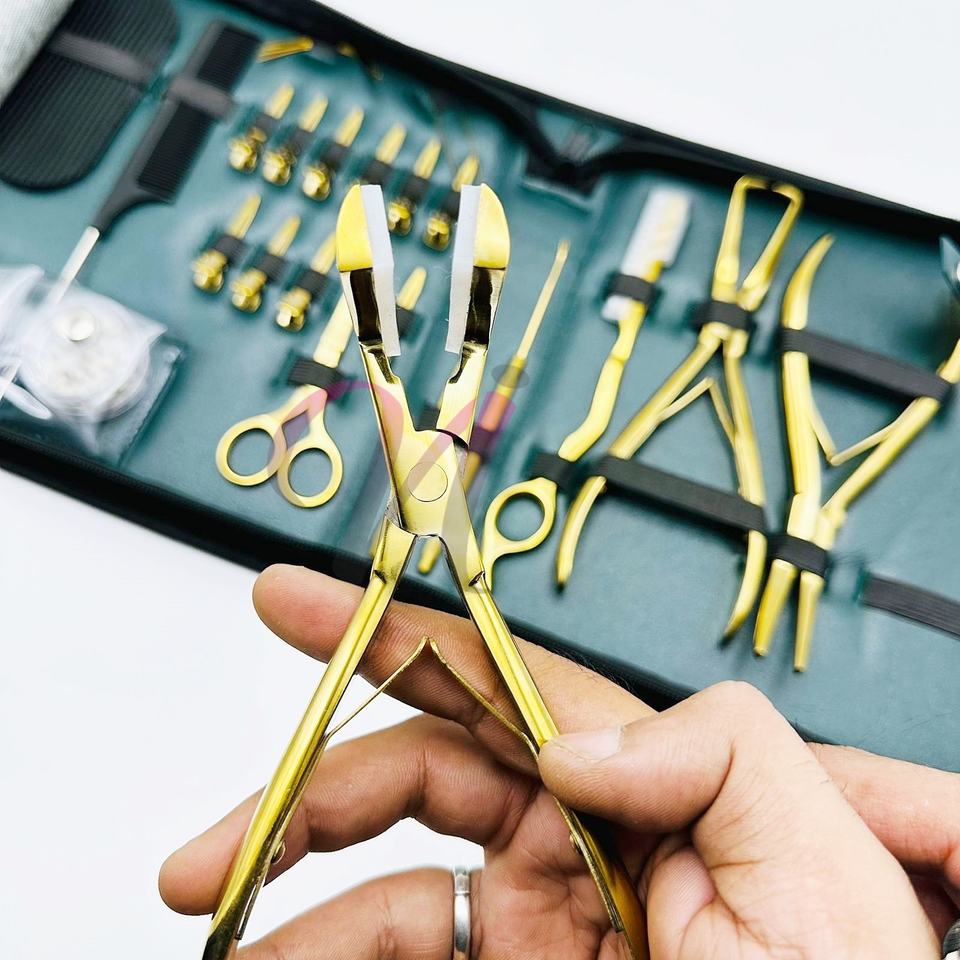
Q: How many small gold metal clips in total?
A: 10